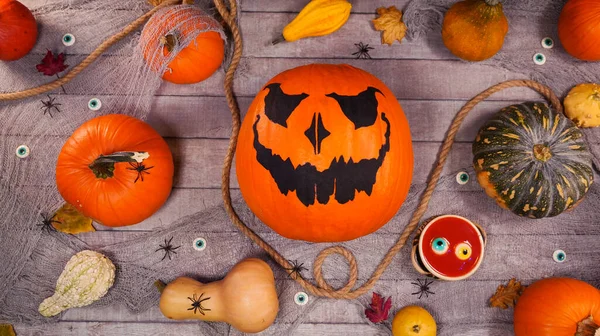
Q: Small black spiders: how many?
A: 8